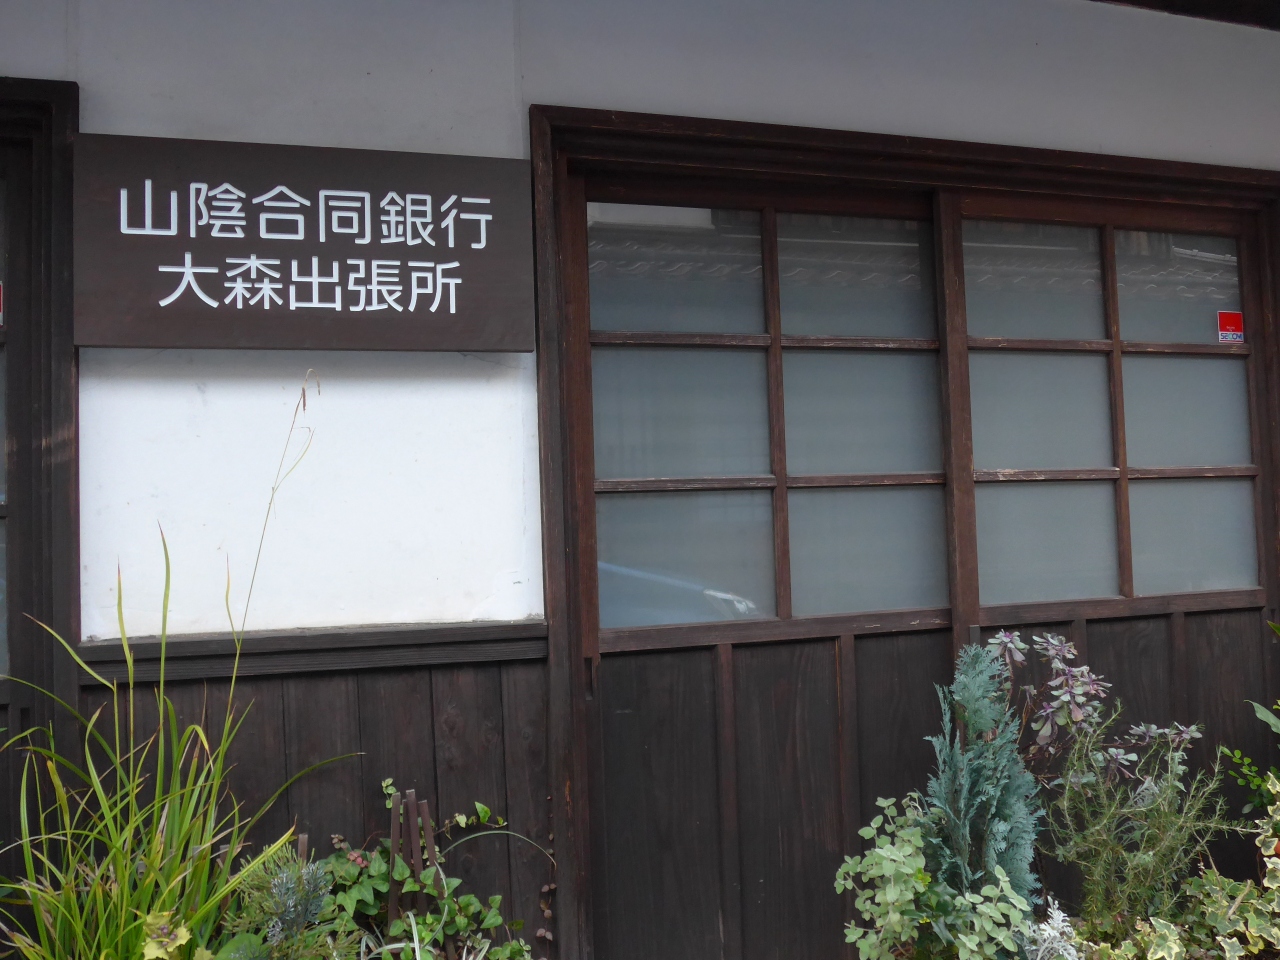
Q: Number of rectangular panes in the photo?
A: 12